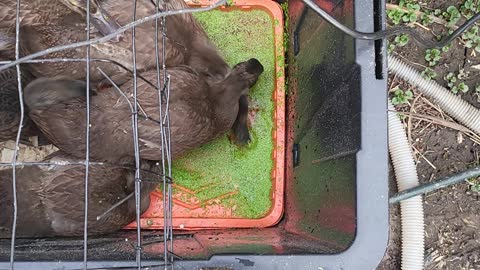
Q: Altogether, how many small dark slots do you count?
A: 2